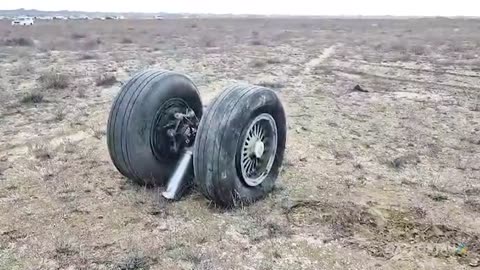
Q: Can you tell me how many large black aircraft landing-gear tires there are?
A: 2